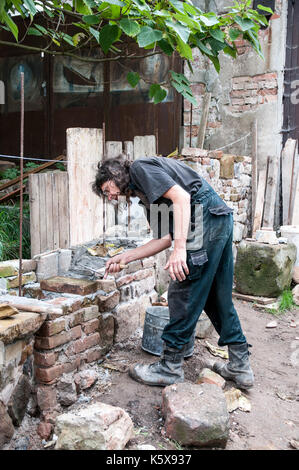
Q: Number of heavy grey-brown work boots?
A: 2